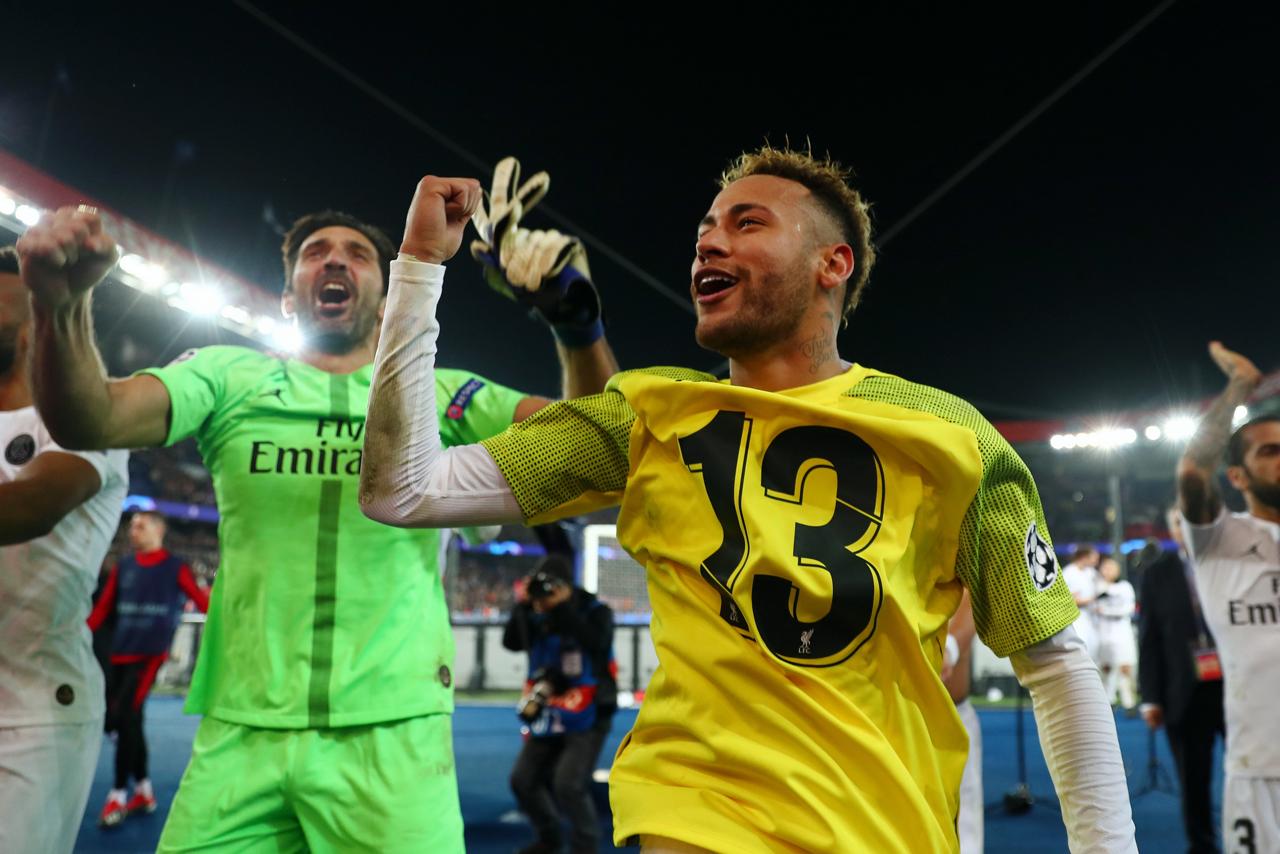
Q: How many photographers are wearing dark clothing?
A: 1